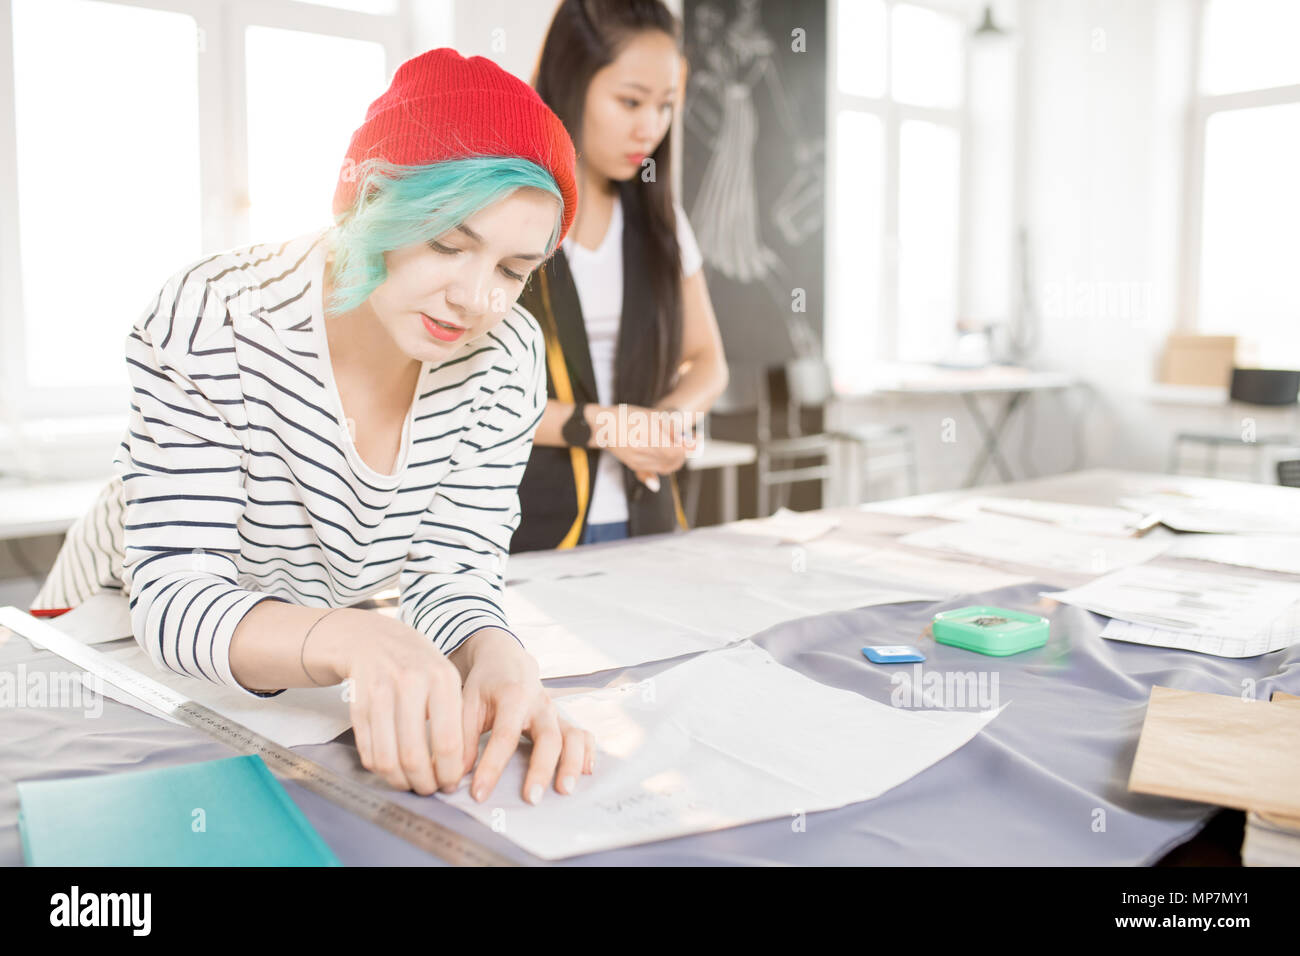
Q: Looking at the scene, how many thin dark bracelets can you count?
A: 1